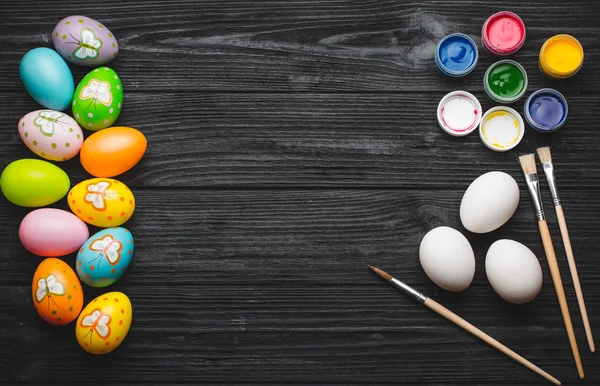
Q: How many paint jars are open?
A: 5